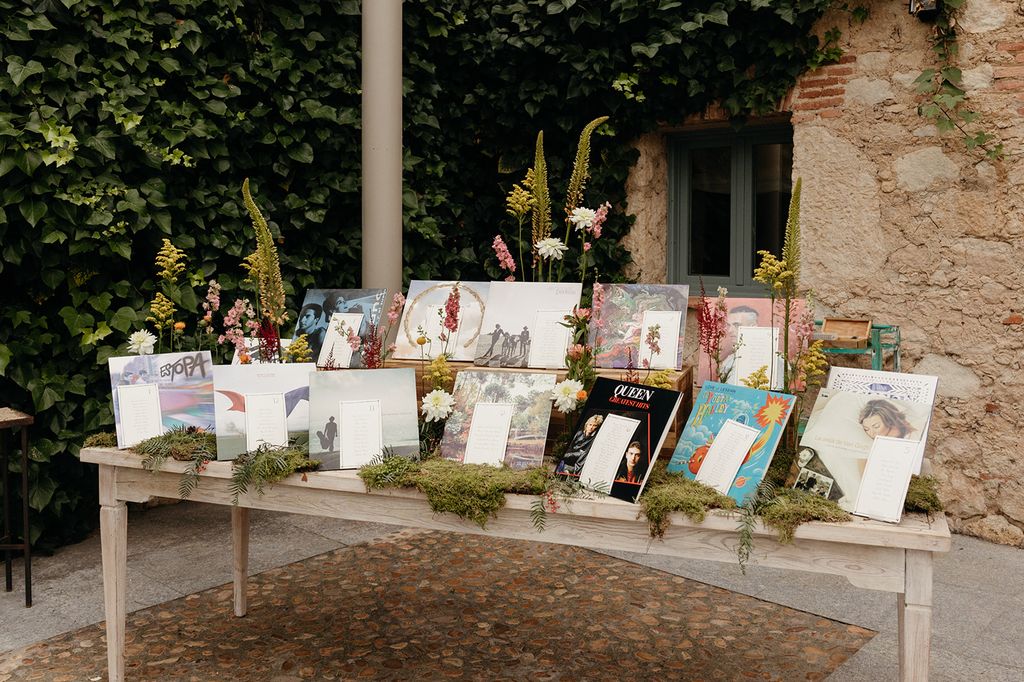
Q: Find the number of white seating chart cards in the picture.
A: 12